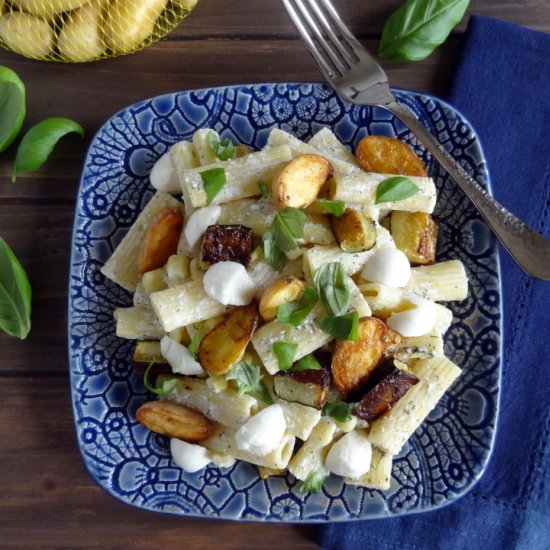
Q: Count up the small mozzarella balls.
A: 9